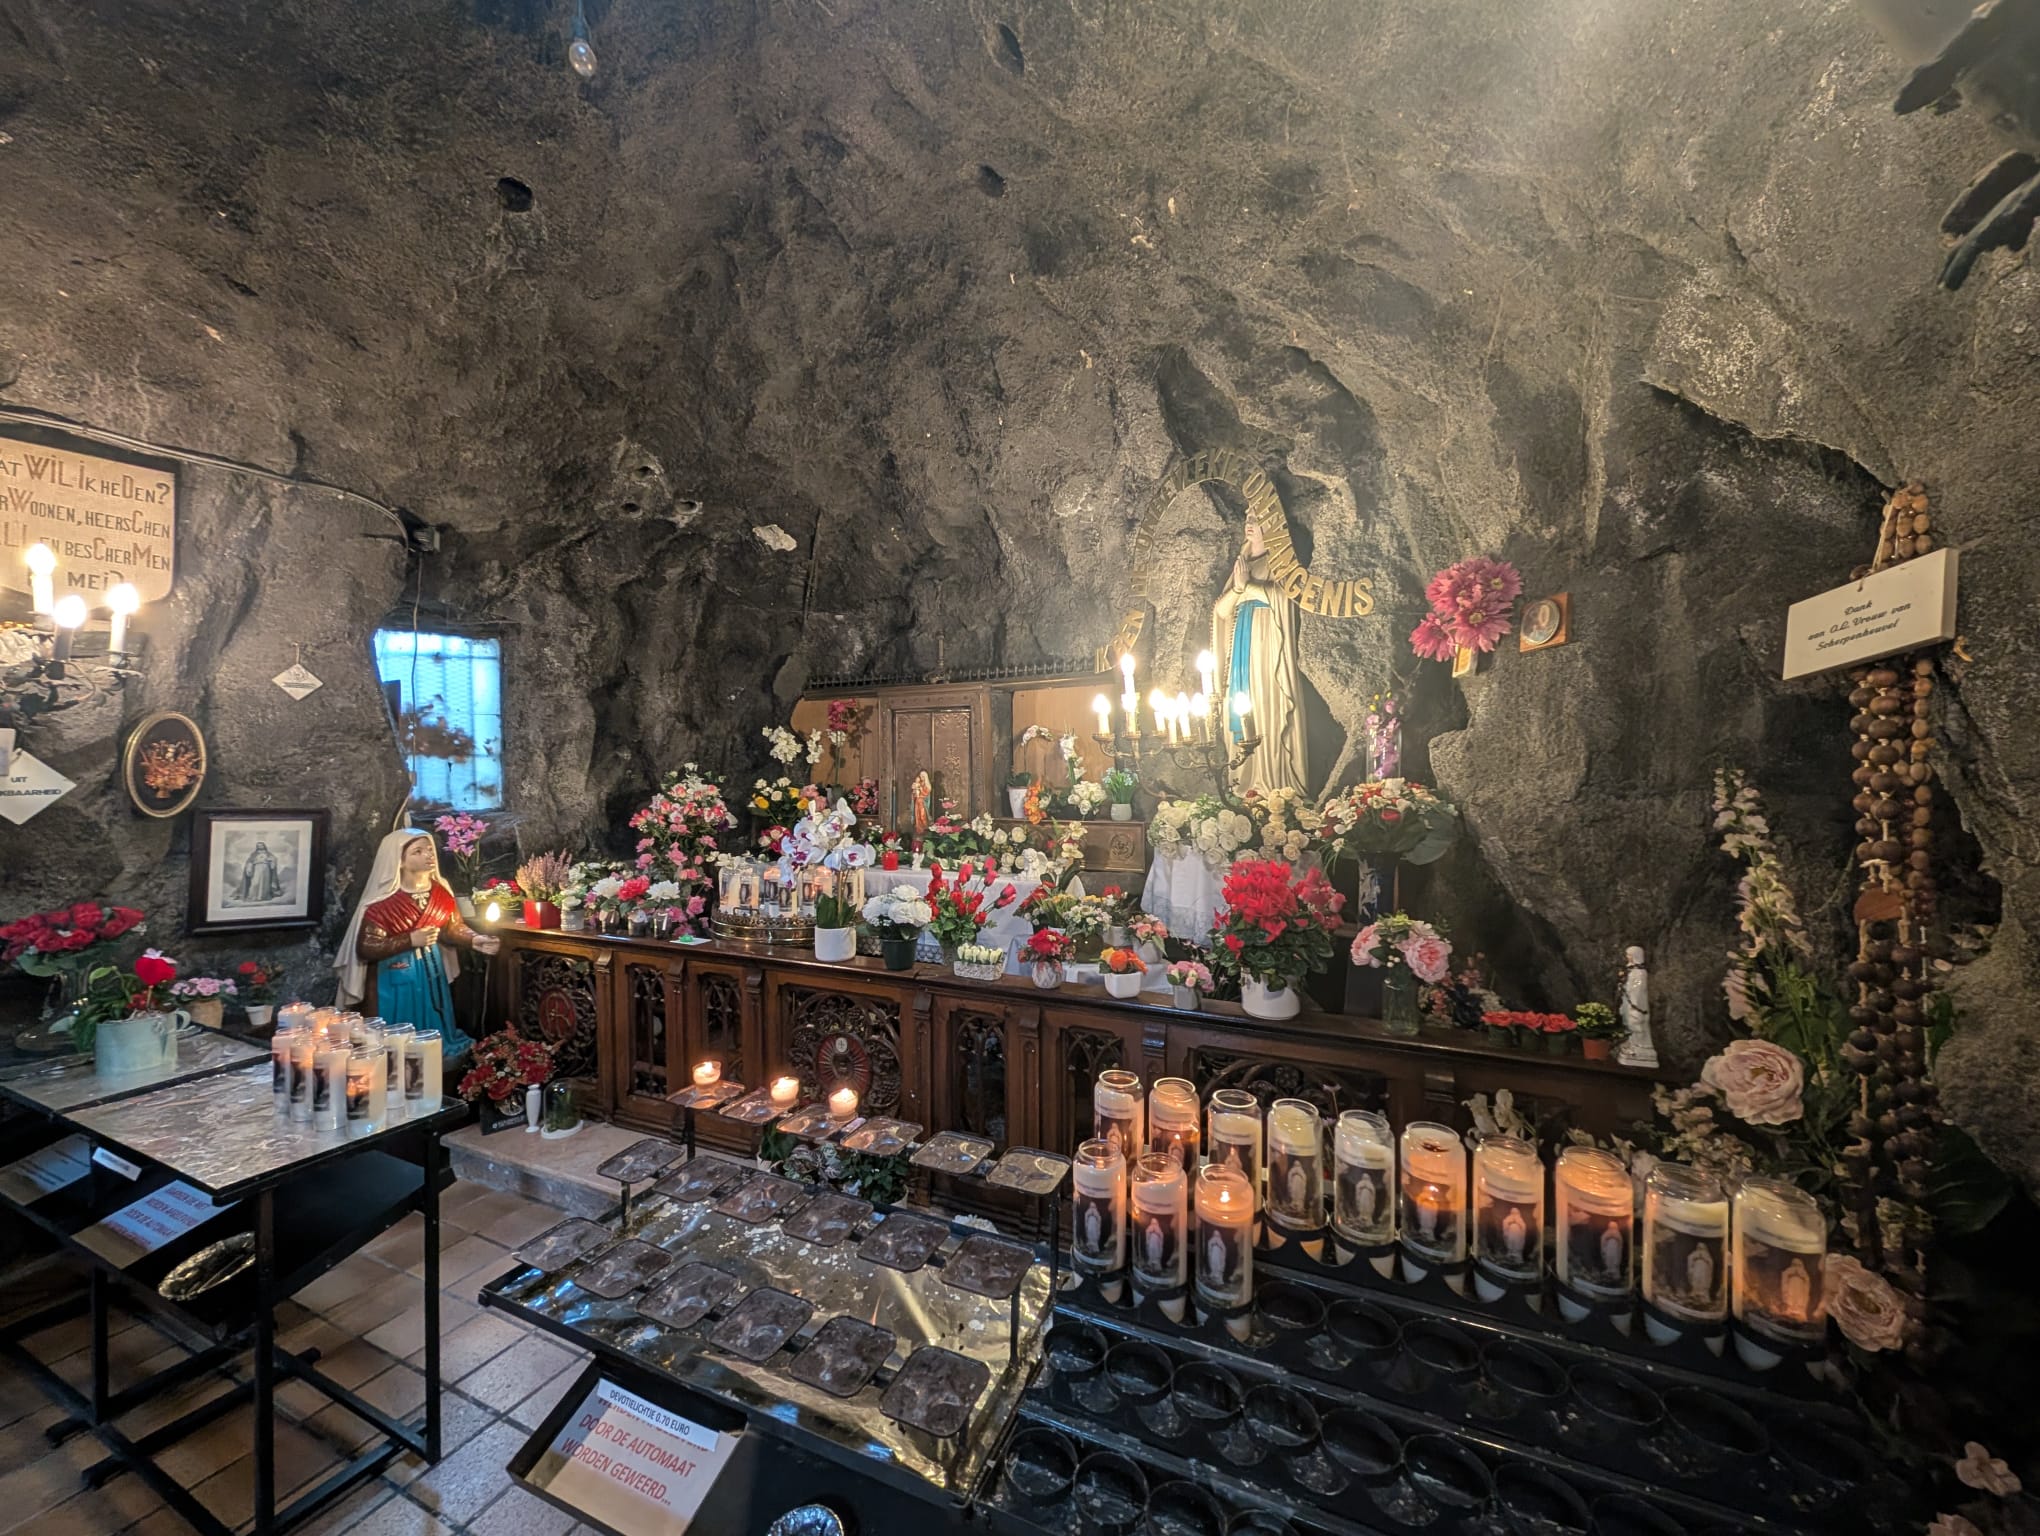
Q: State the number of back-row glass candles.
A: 10